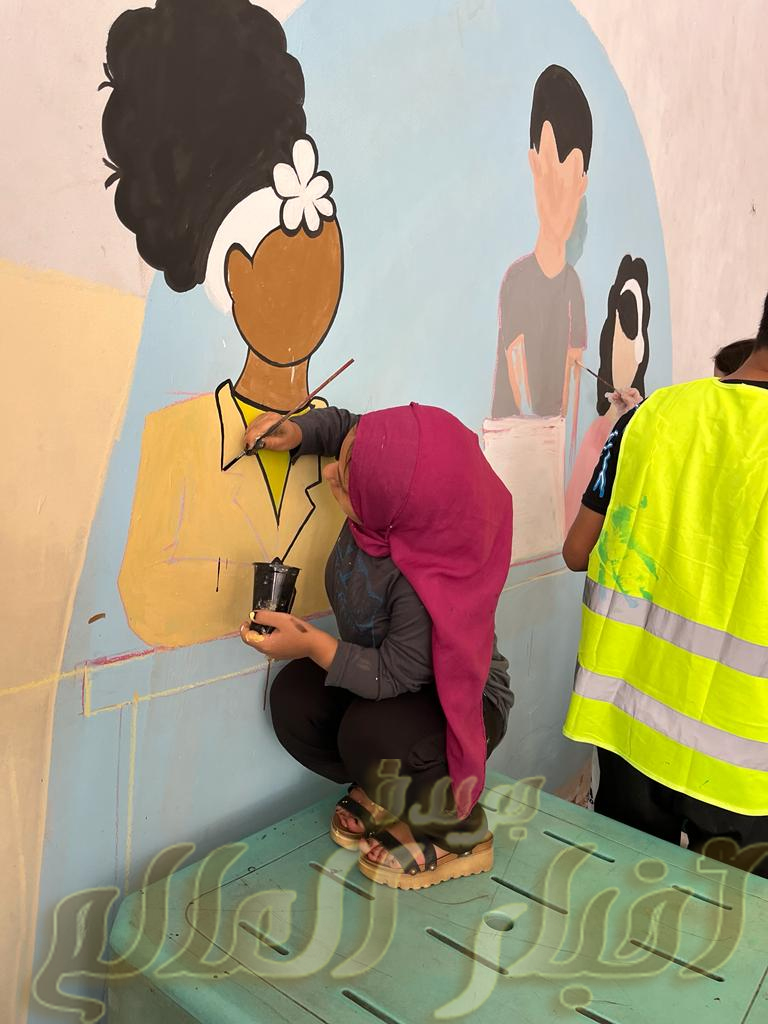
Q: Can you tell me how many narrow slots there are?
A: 10